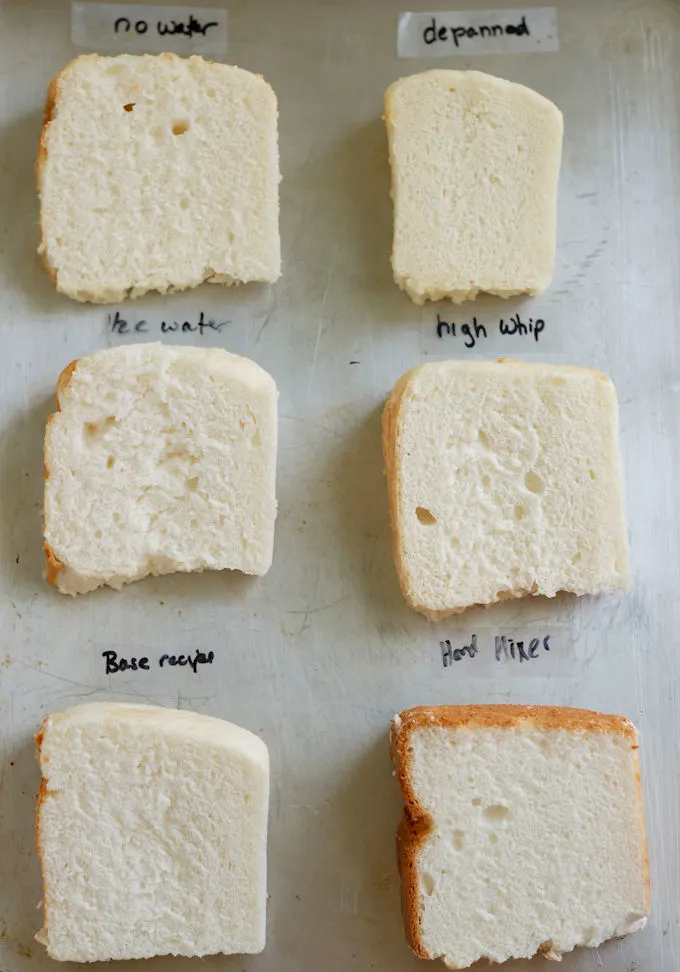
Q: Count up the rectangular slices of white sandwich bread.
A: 6